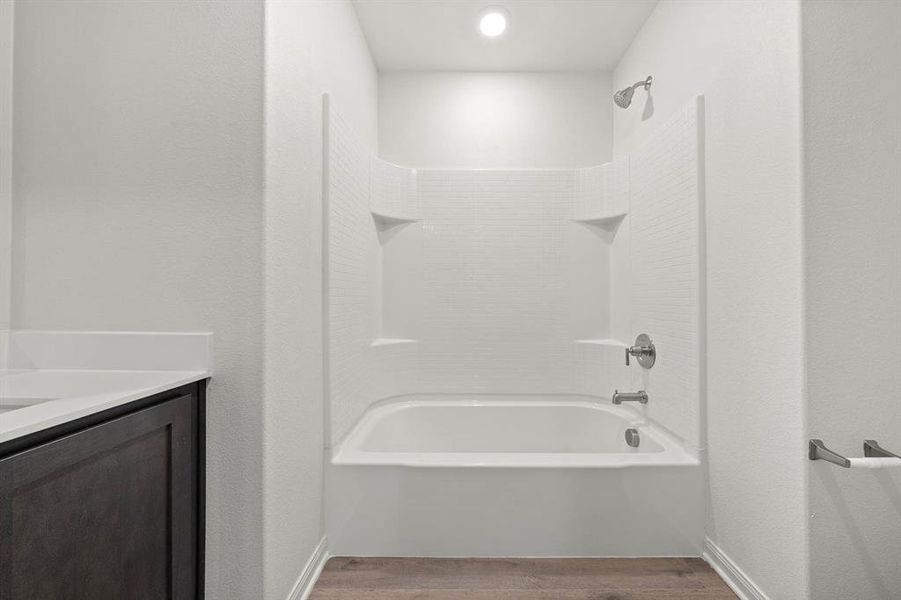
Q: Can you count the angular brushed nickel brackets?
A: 2